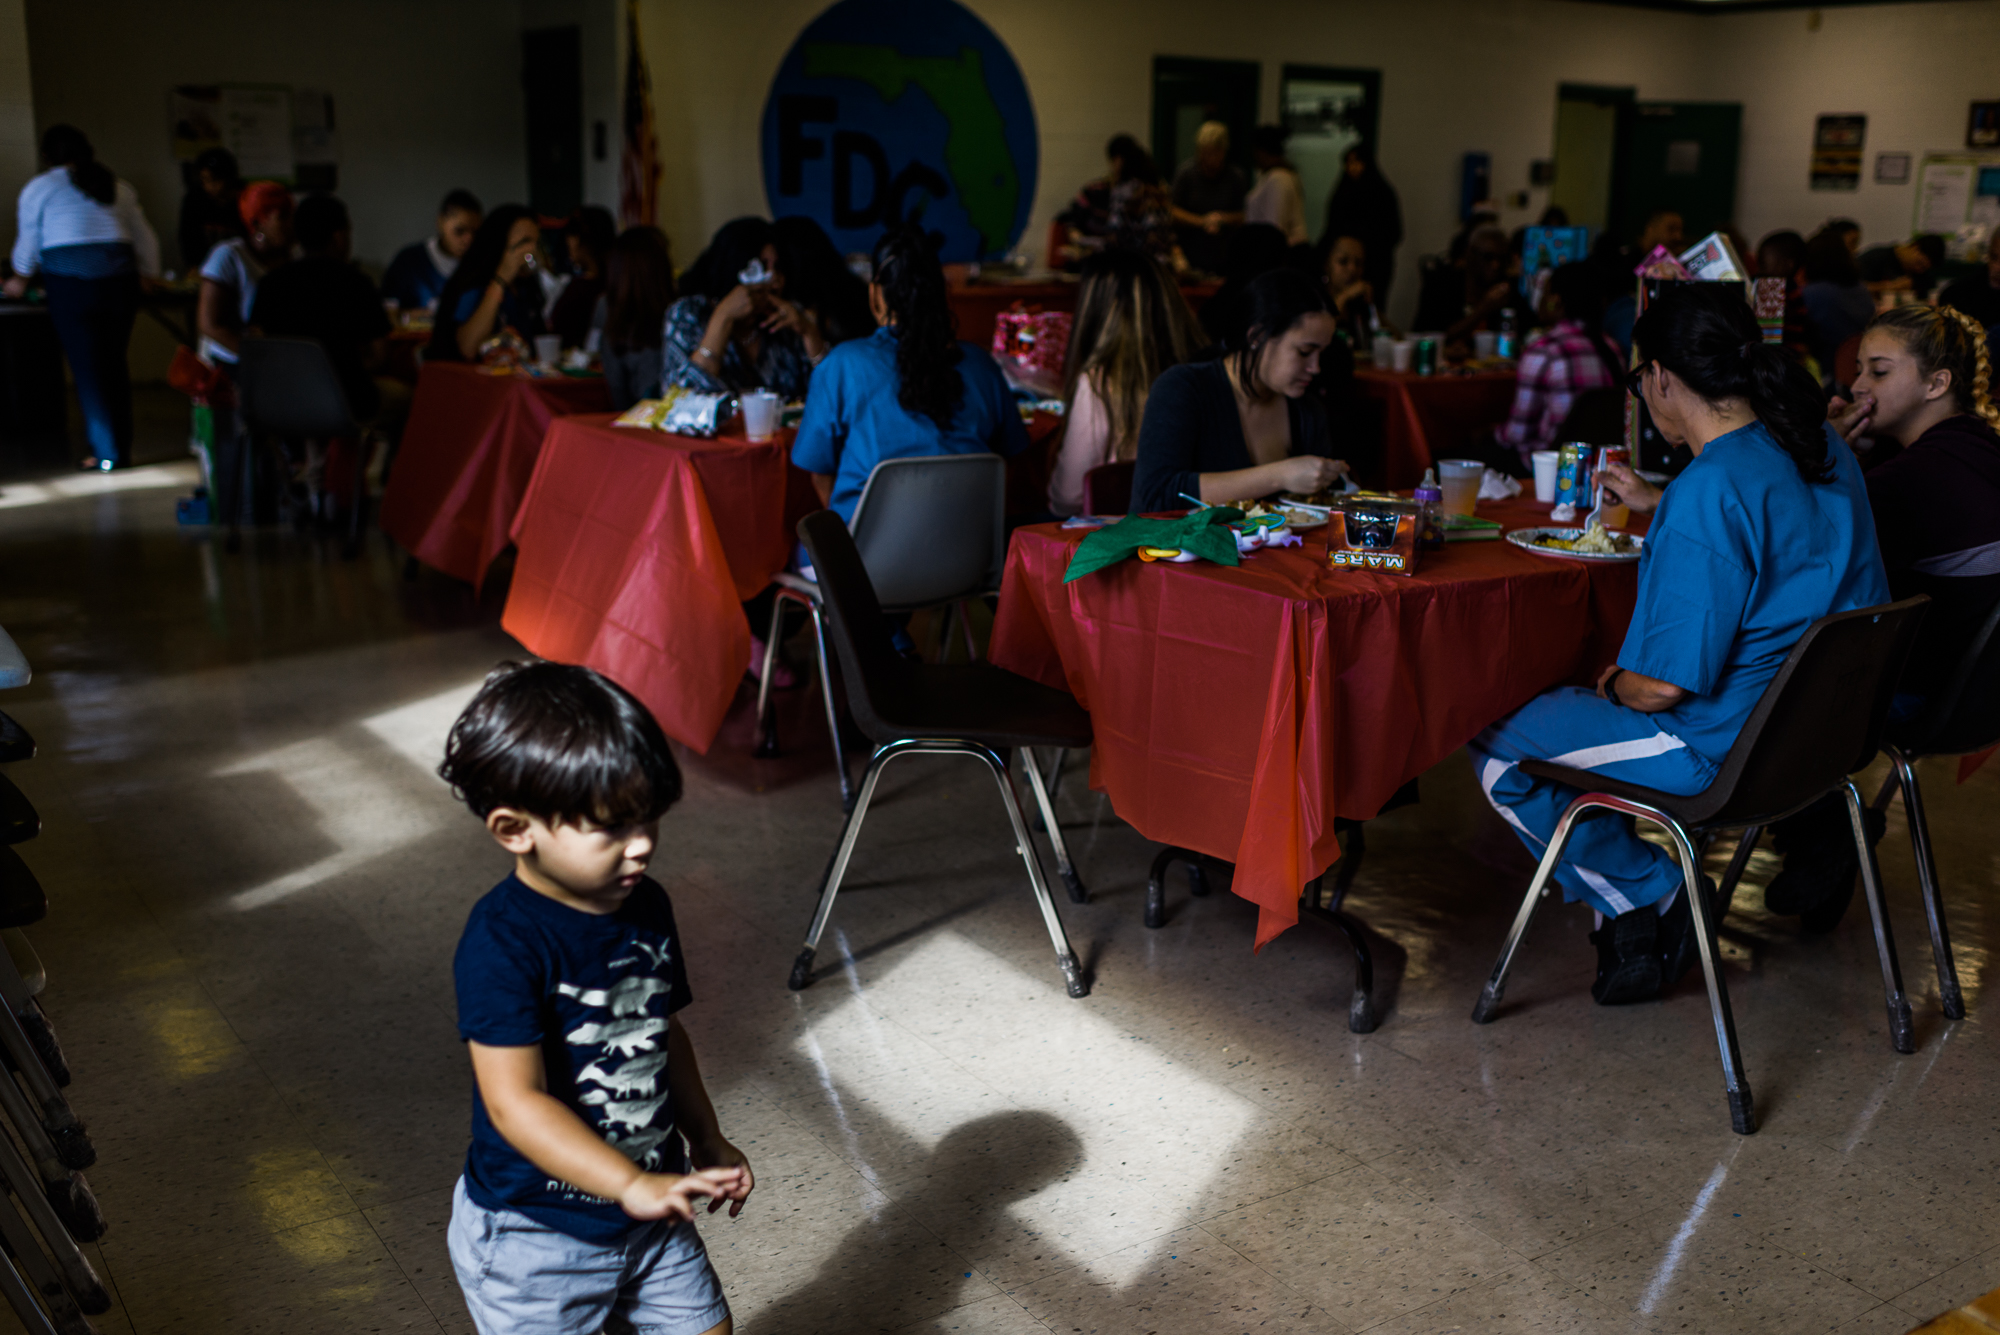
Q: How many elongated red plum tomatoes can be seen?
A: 0